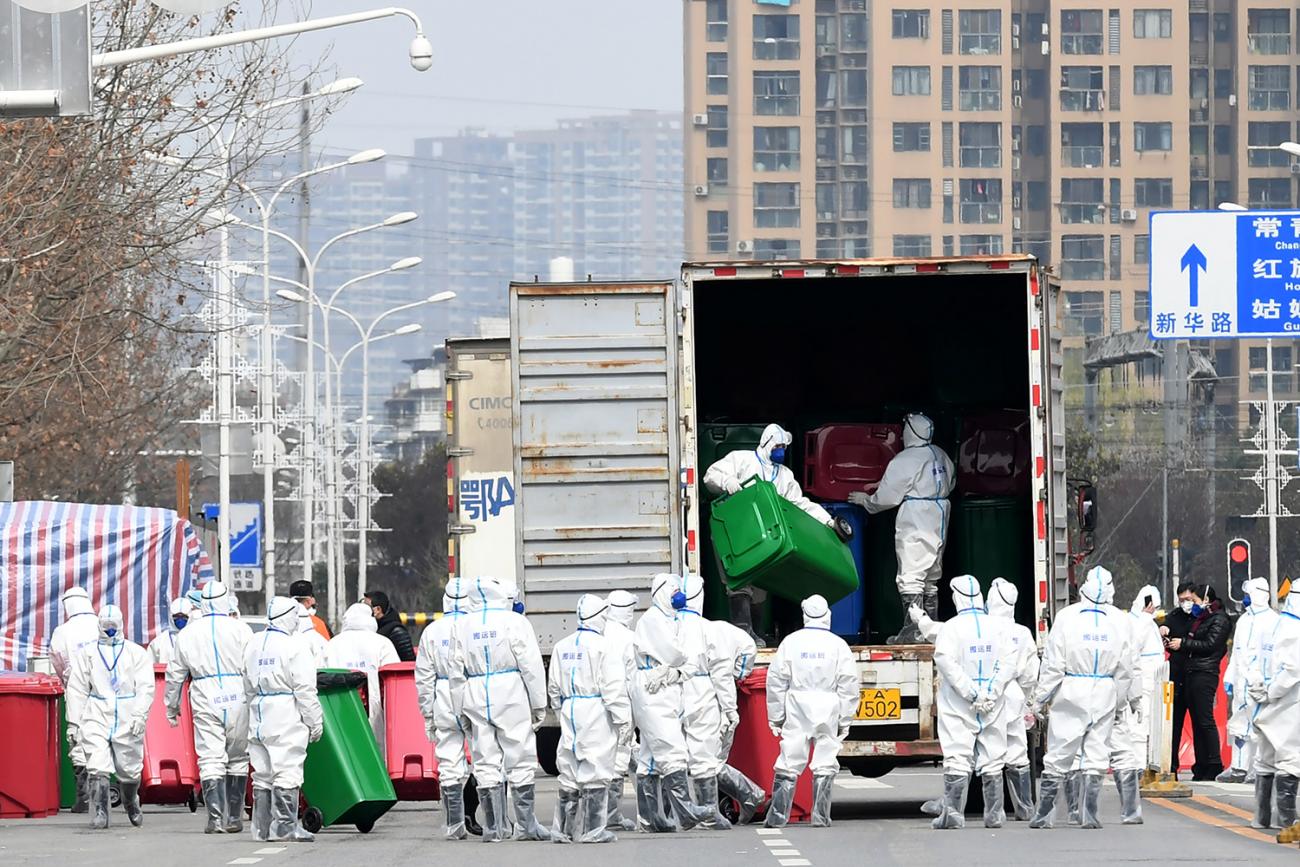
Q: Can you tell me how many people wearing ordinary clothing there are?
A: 4